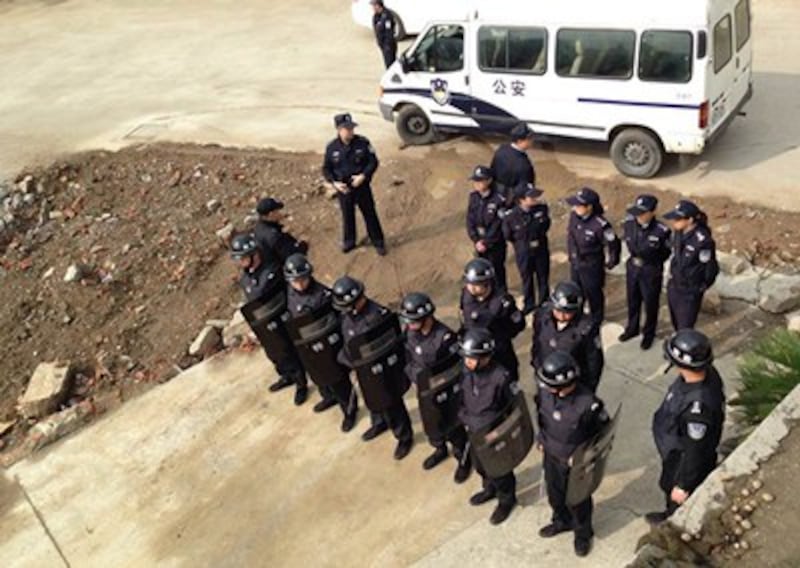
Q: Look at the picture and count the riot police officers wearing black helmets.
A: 9